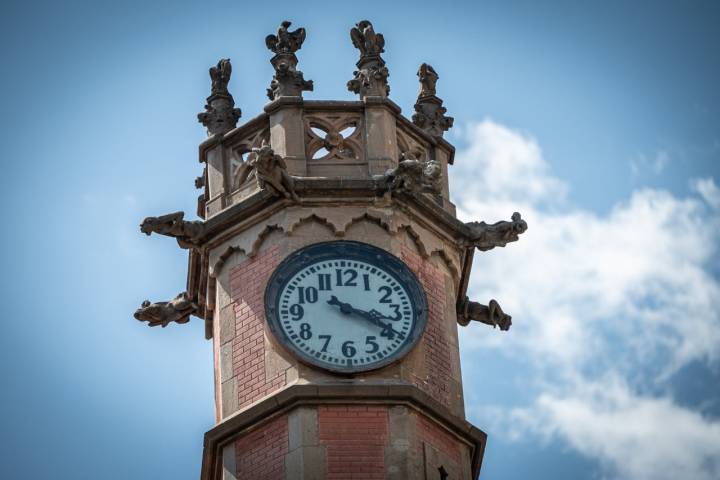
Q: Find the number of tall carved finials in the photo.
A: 4